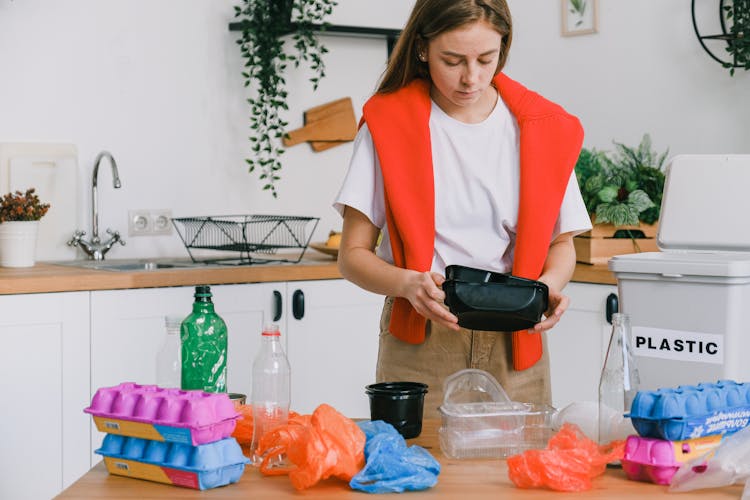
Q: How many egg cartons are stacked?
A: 4